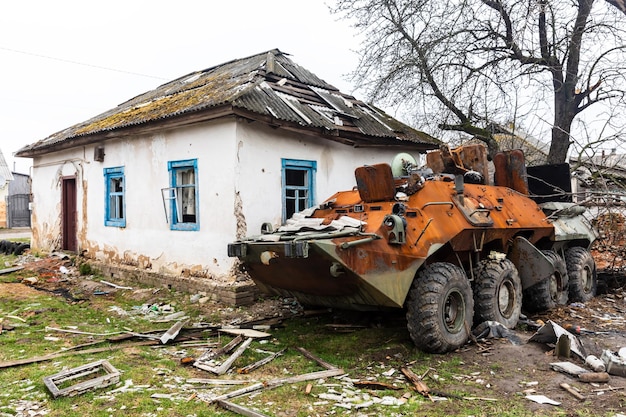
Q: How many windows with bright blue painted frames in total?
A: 3